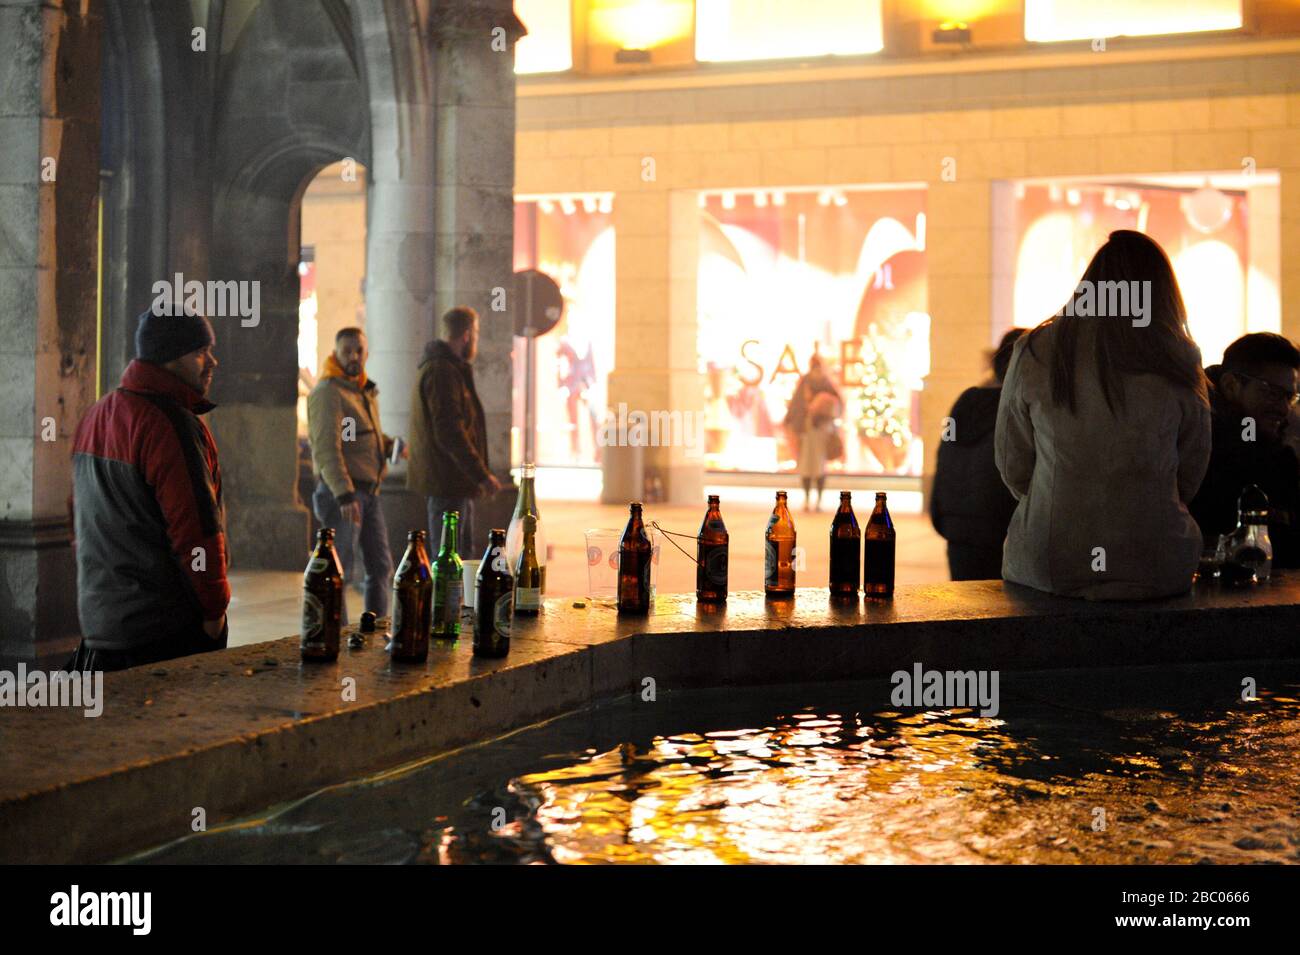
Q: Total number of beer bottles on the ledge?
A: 9